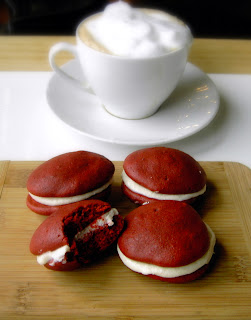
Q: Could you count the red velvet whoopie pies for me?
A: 4